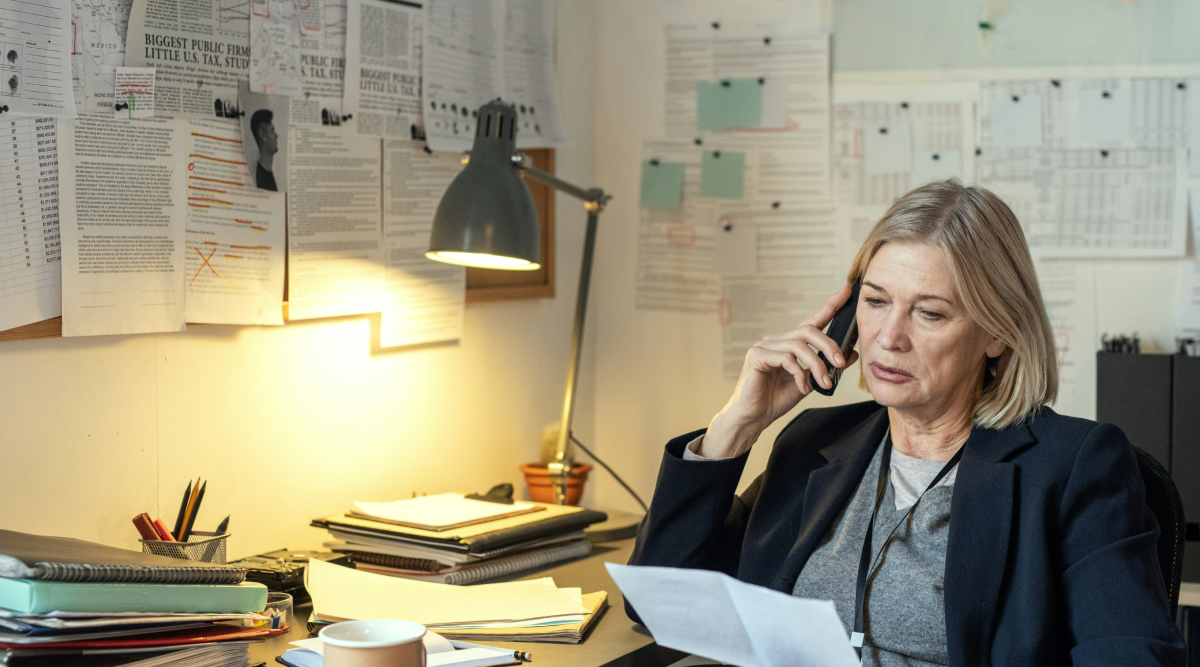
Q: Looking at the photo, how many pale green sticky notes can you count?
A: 3